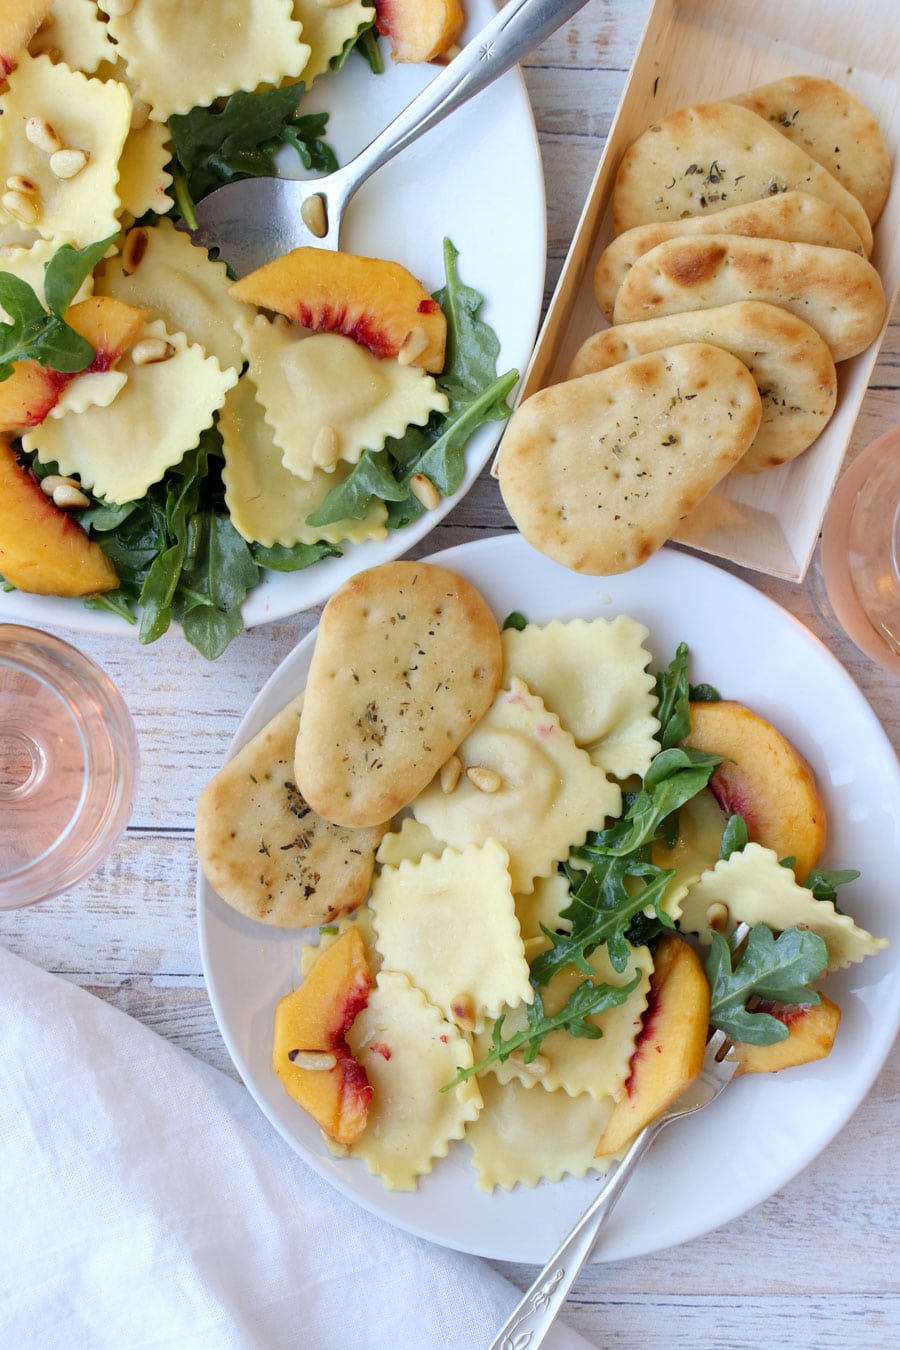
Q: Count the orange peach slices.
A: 9